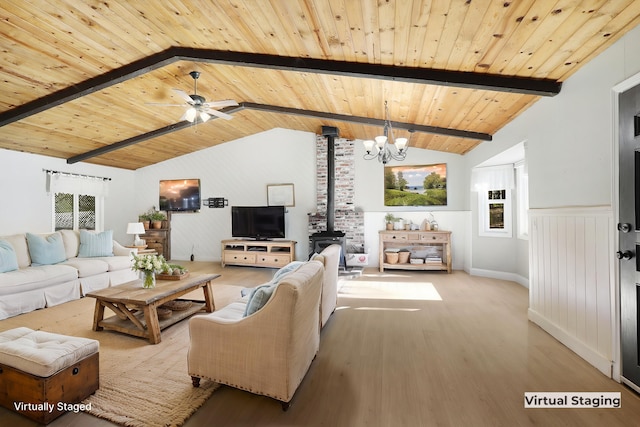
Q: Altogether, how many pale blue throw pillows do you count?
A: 5